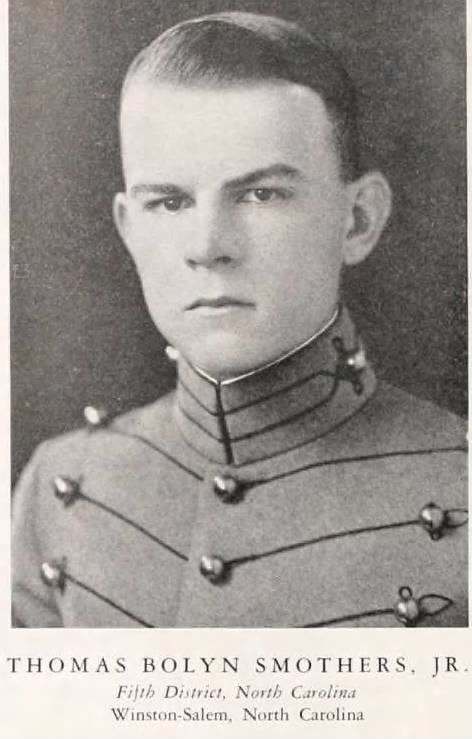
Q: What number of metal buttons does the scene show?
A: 9